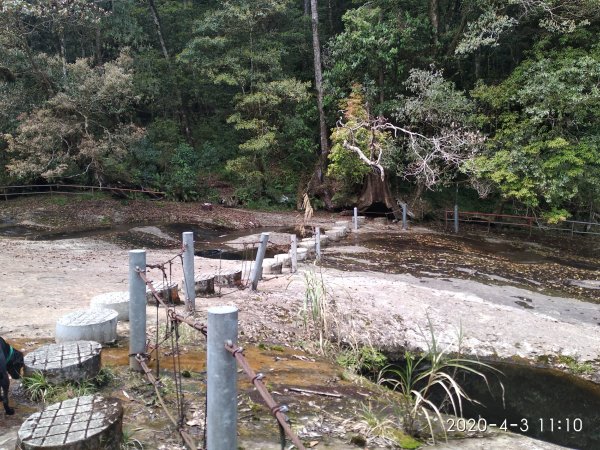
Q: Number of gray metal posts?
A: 9